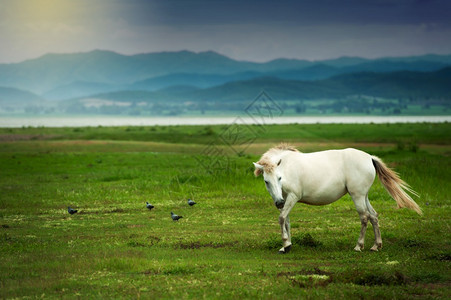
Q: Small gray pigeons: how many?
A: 4